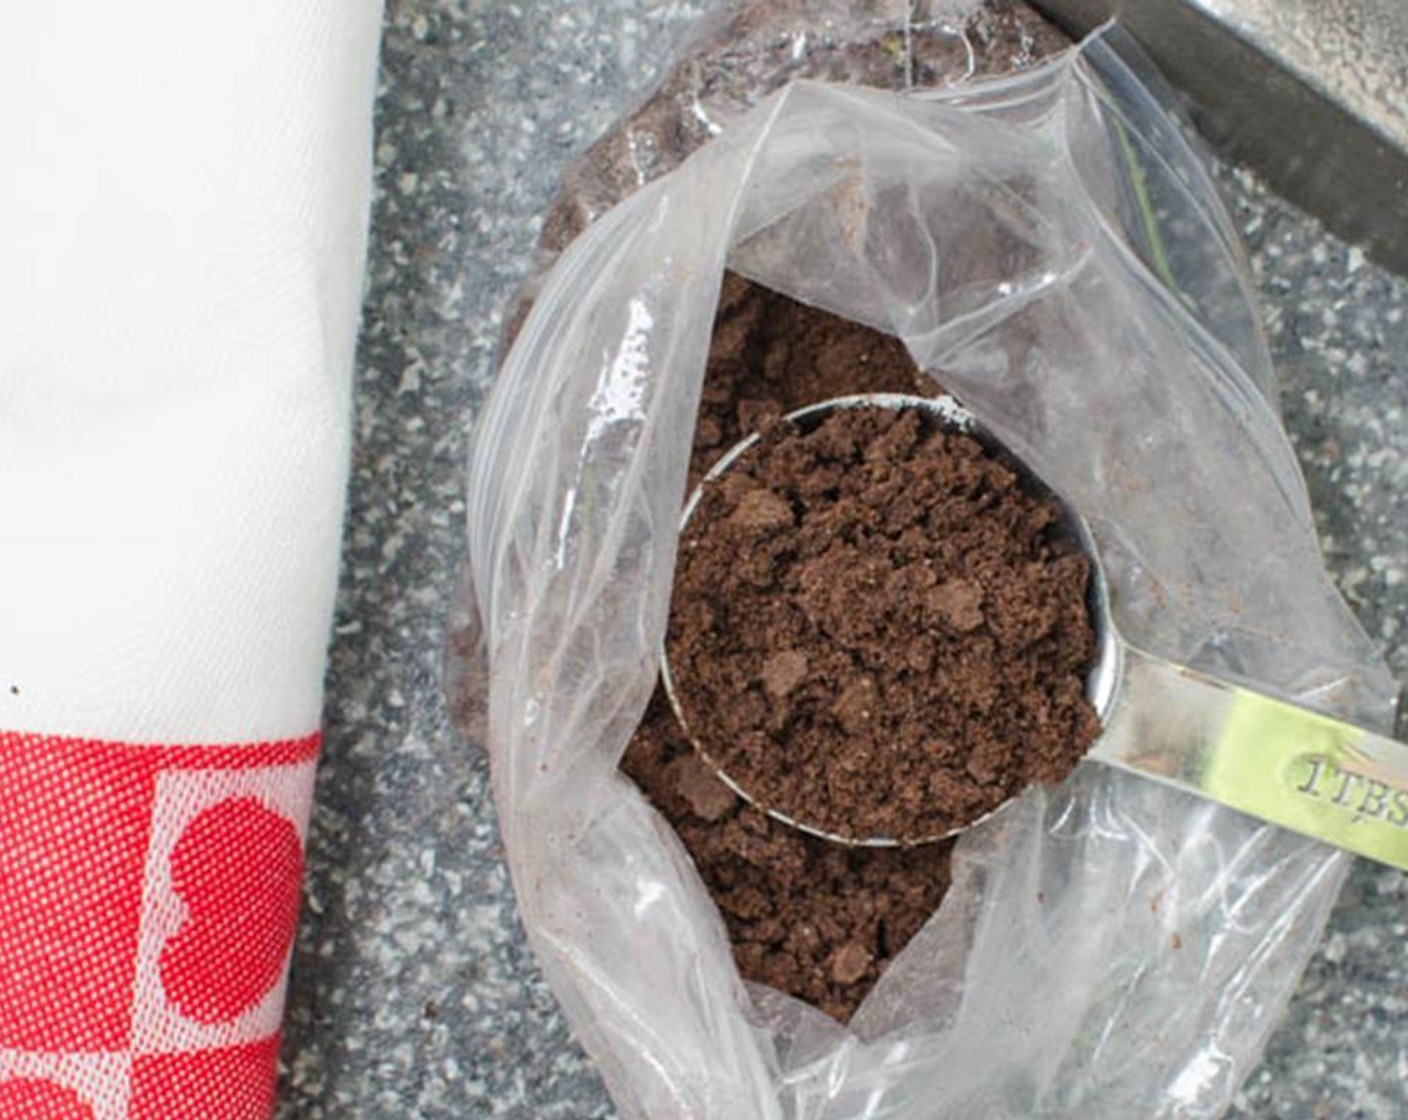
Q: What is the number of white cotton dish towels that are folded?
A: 1